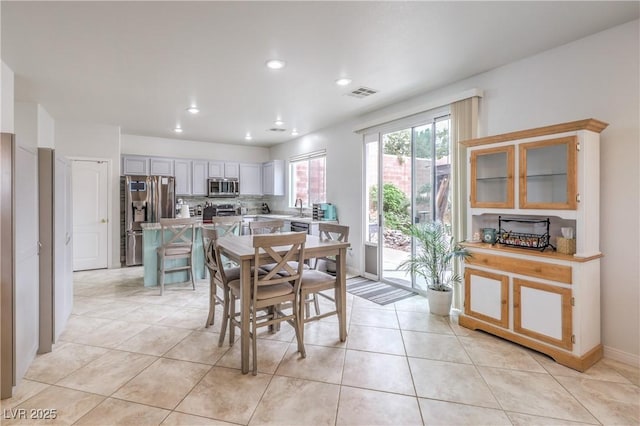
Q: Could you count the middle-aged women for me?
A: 0